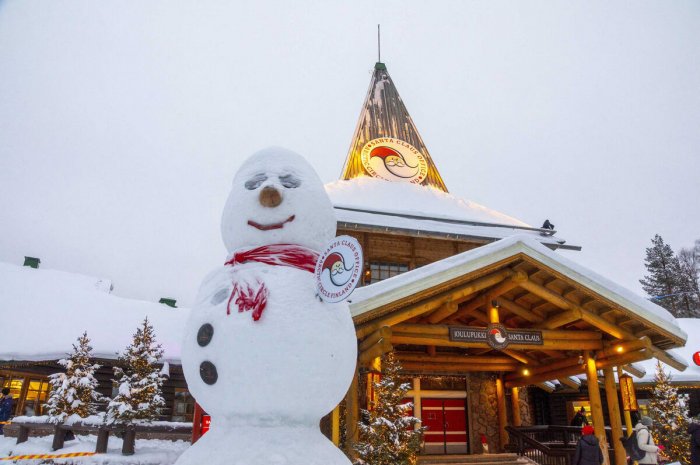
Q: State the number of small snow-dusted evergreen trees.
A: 4